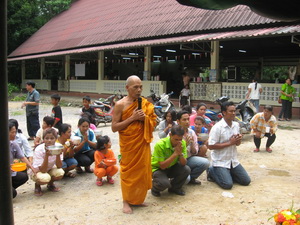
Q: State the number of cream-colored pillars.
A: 6